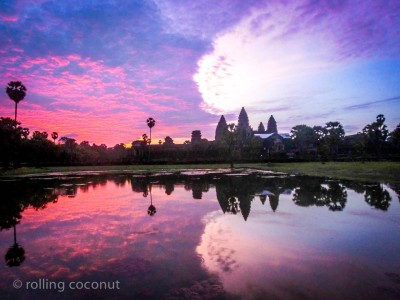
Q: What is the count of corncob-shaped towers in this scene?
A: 4